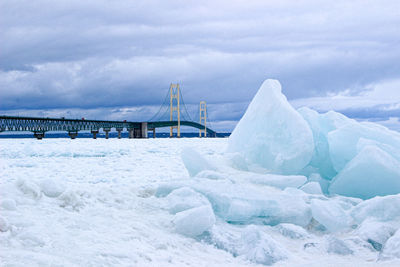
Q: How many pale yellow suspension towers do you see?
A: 2